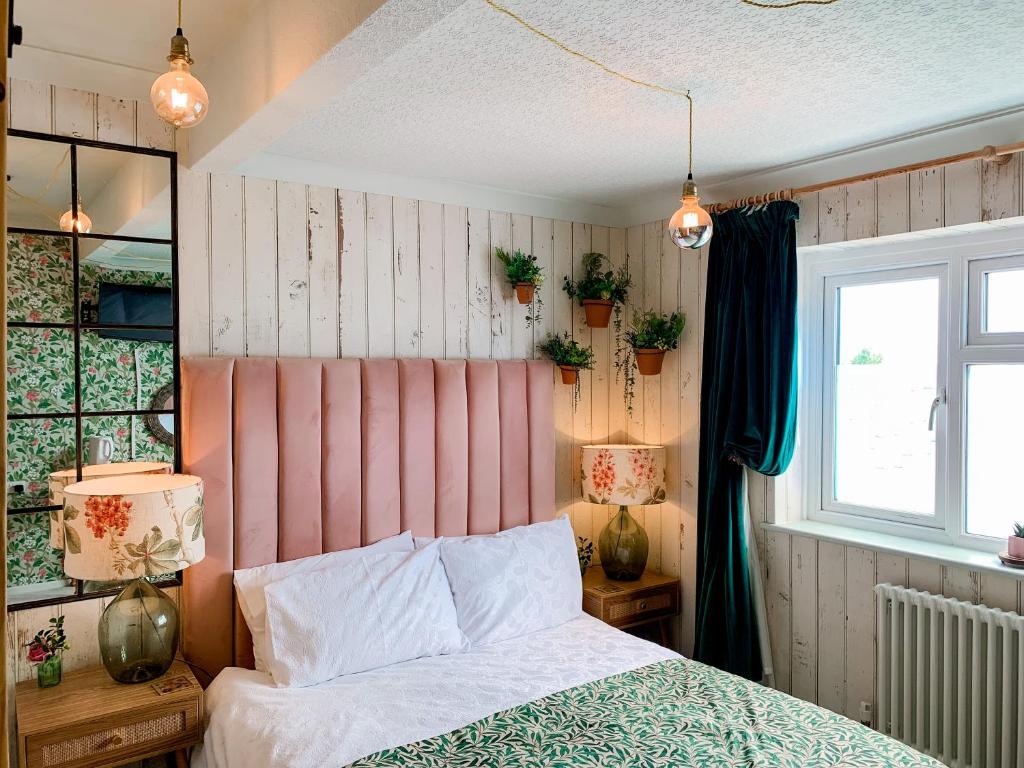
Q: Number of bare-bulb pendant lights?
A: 2